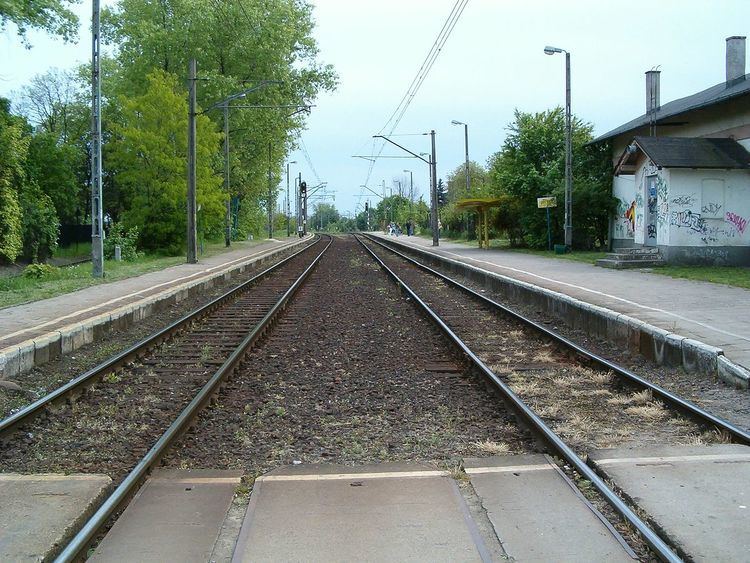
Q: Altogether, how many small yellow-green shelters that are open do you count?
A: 1